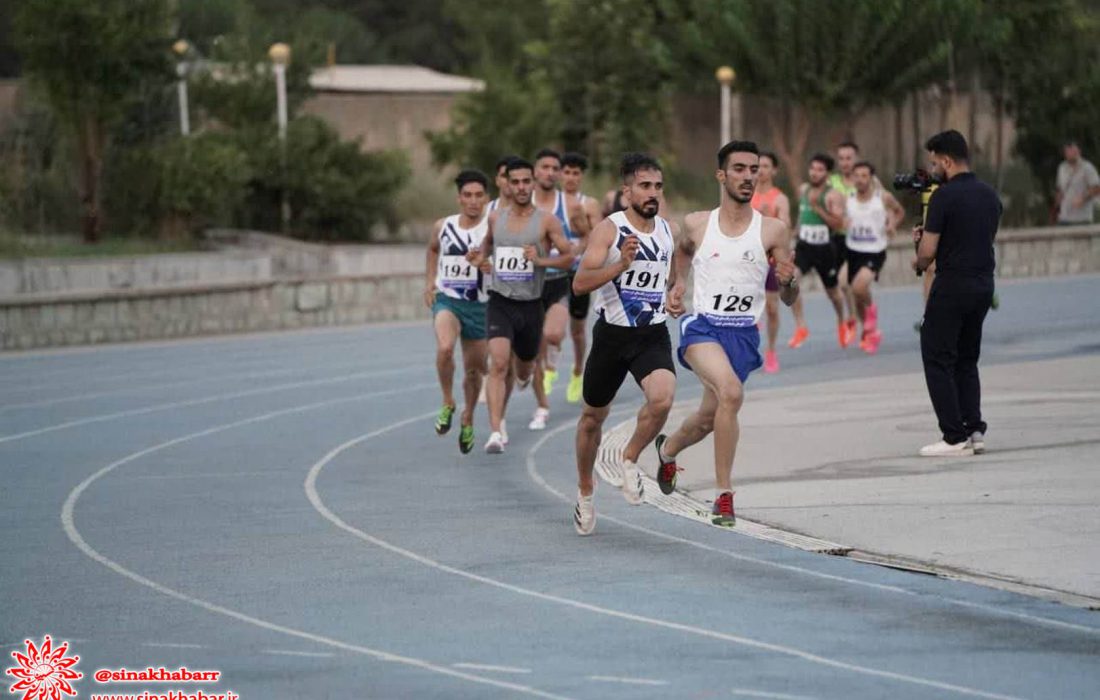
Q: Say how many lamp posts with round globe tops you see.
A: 3